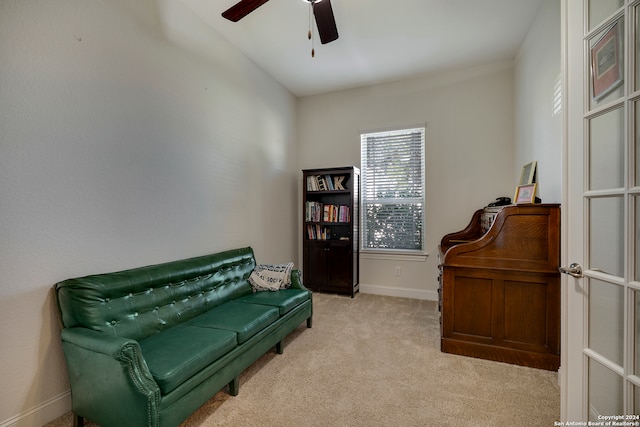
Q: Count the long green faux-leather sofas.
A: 1